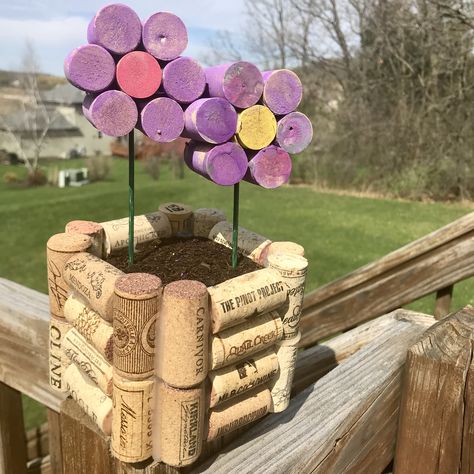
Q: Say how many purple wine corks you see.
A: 12